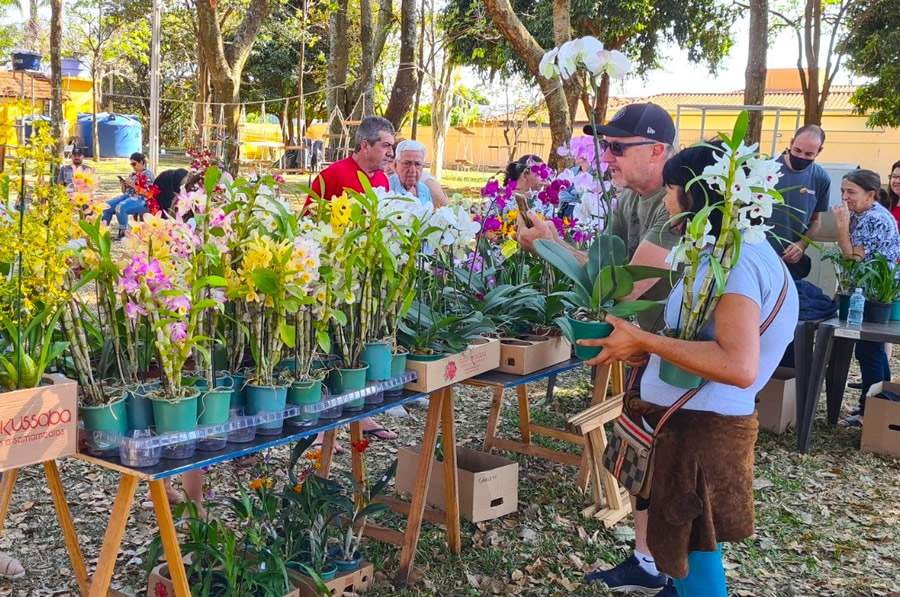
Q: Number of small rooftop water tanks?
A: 2